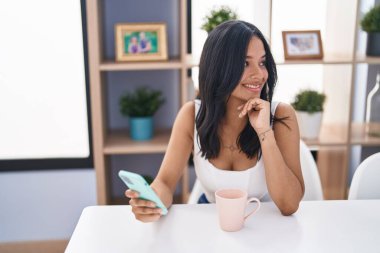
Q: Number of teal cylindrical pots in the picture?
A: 1